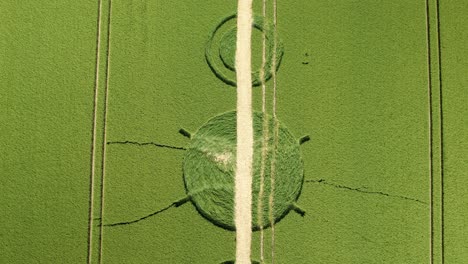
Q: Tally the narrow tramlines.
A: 6